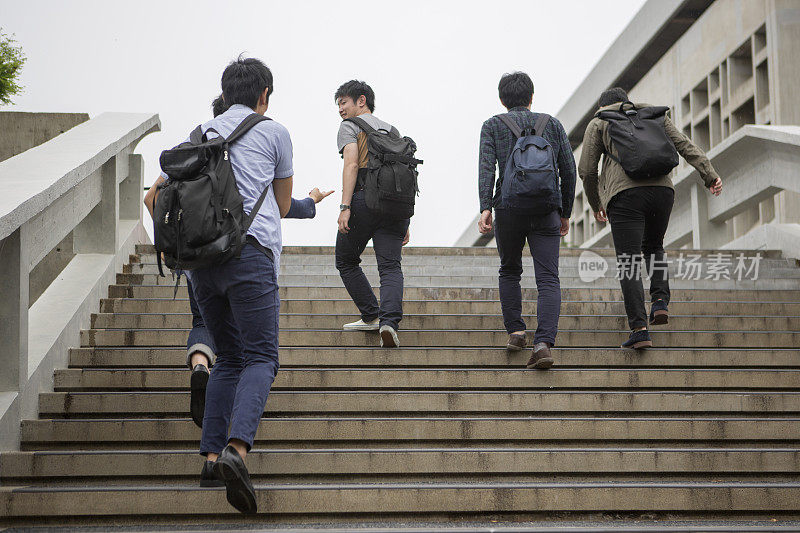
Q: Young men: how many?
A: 5